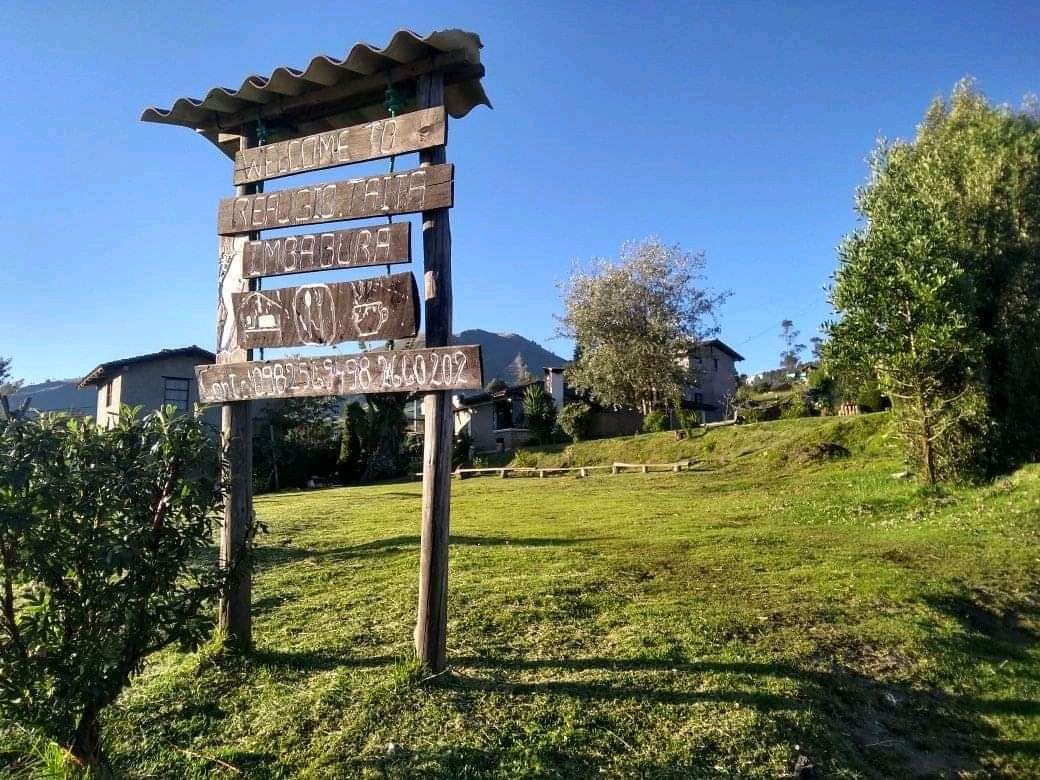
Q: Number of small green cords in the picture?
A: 2